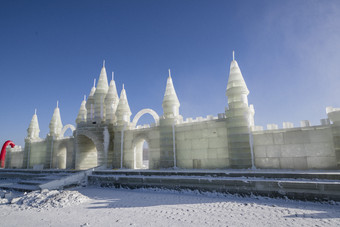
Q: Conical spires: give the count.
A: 9